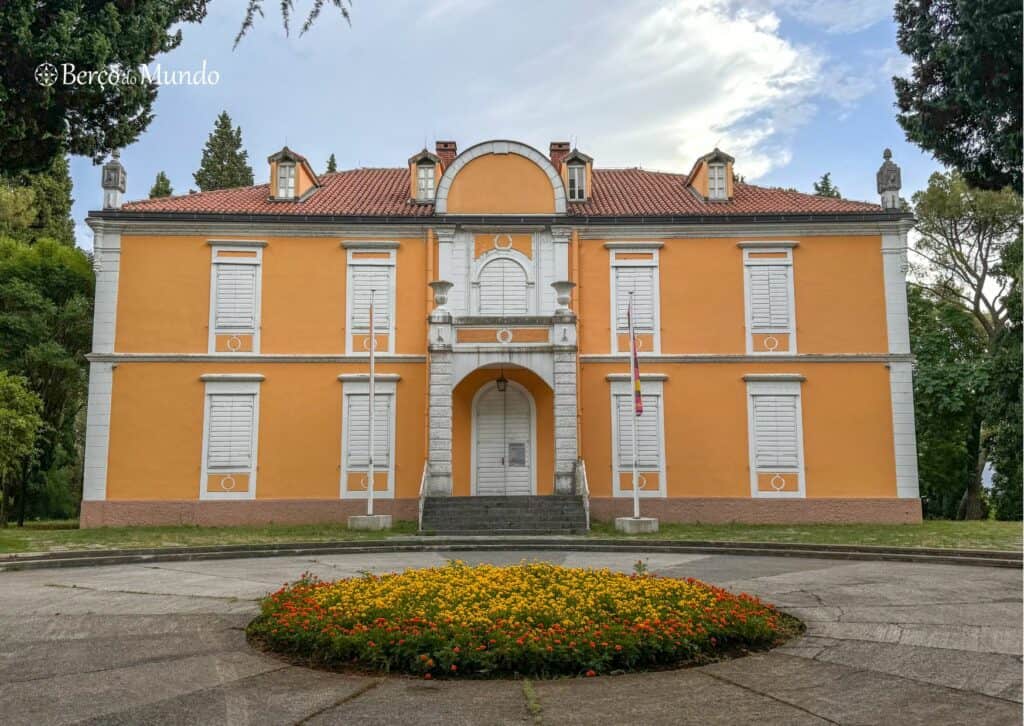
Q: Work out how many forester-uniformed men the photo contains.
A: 0